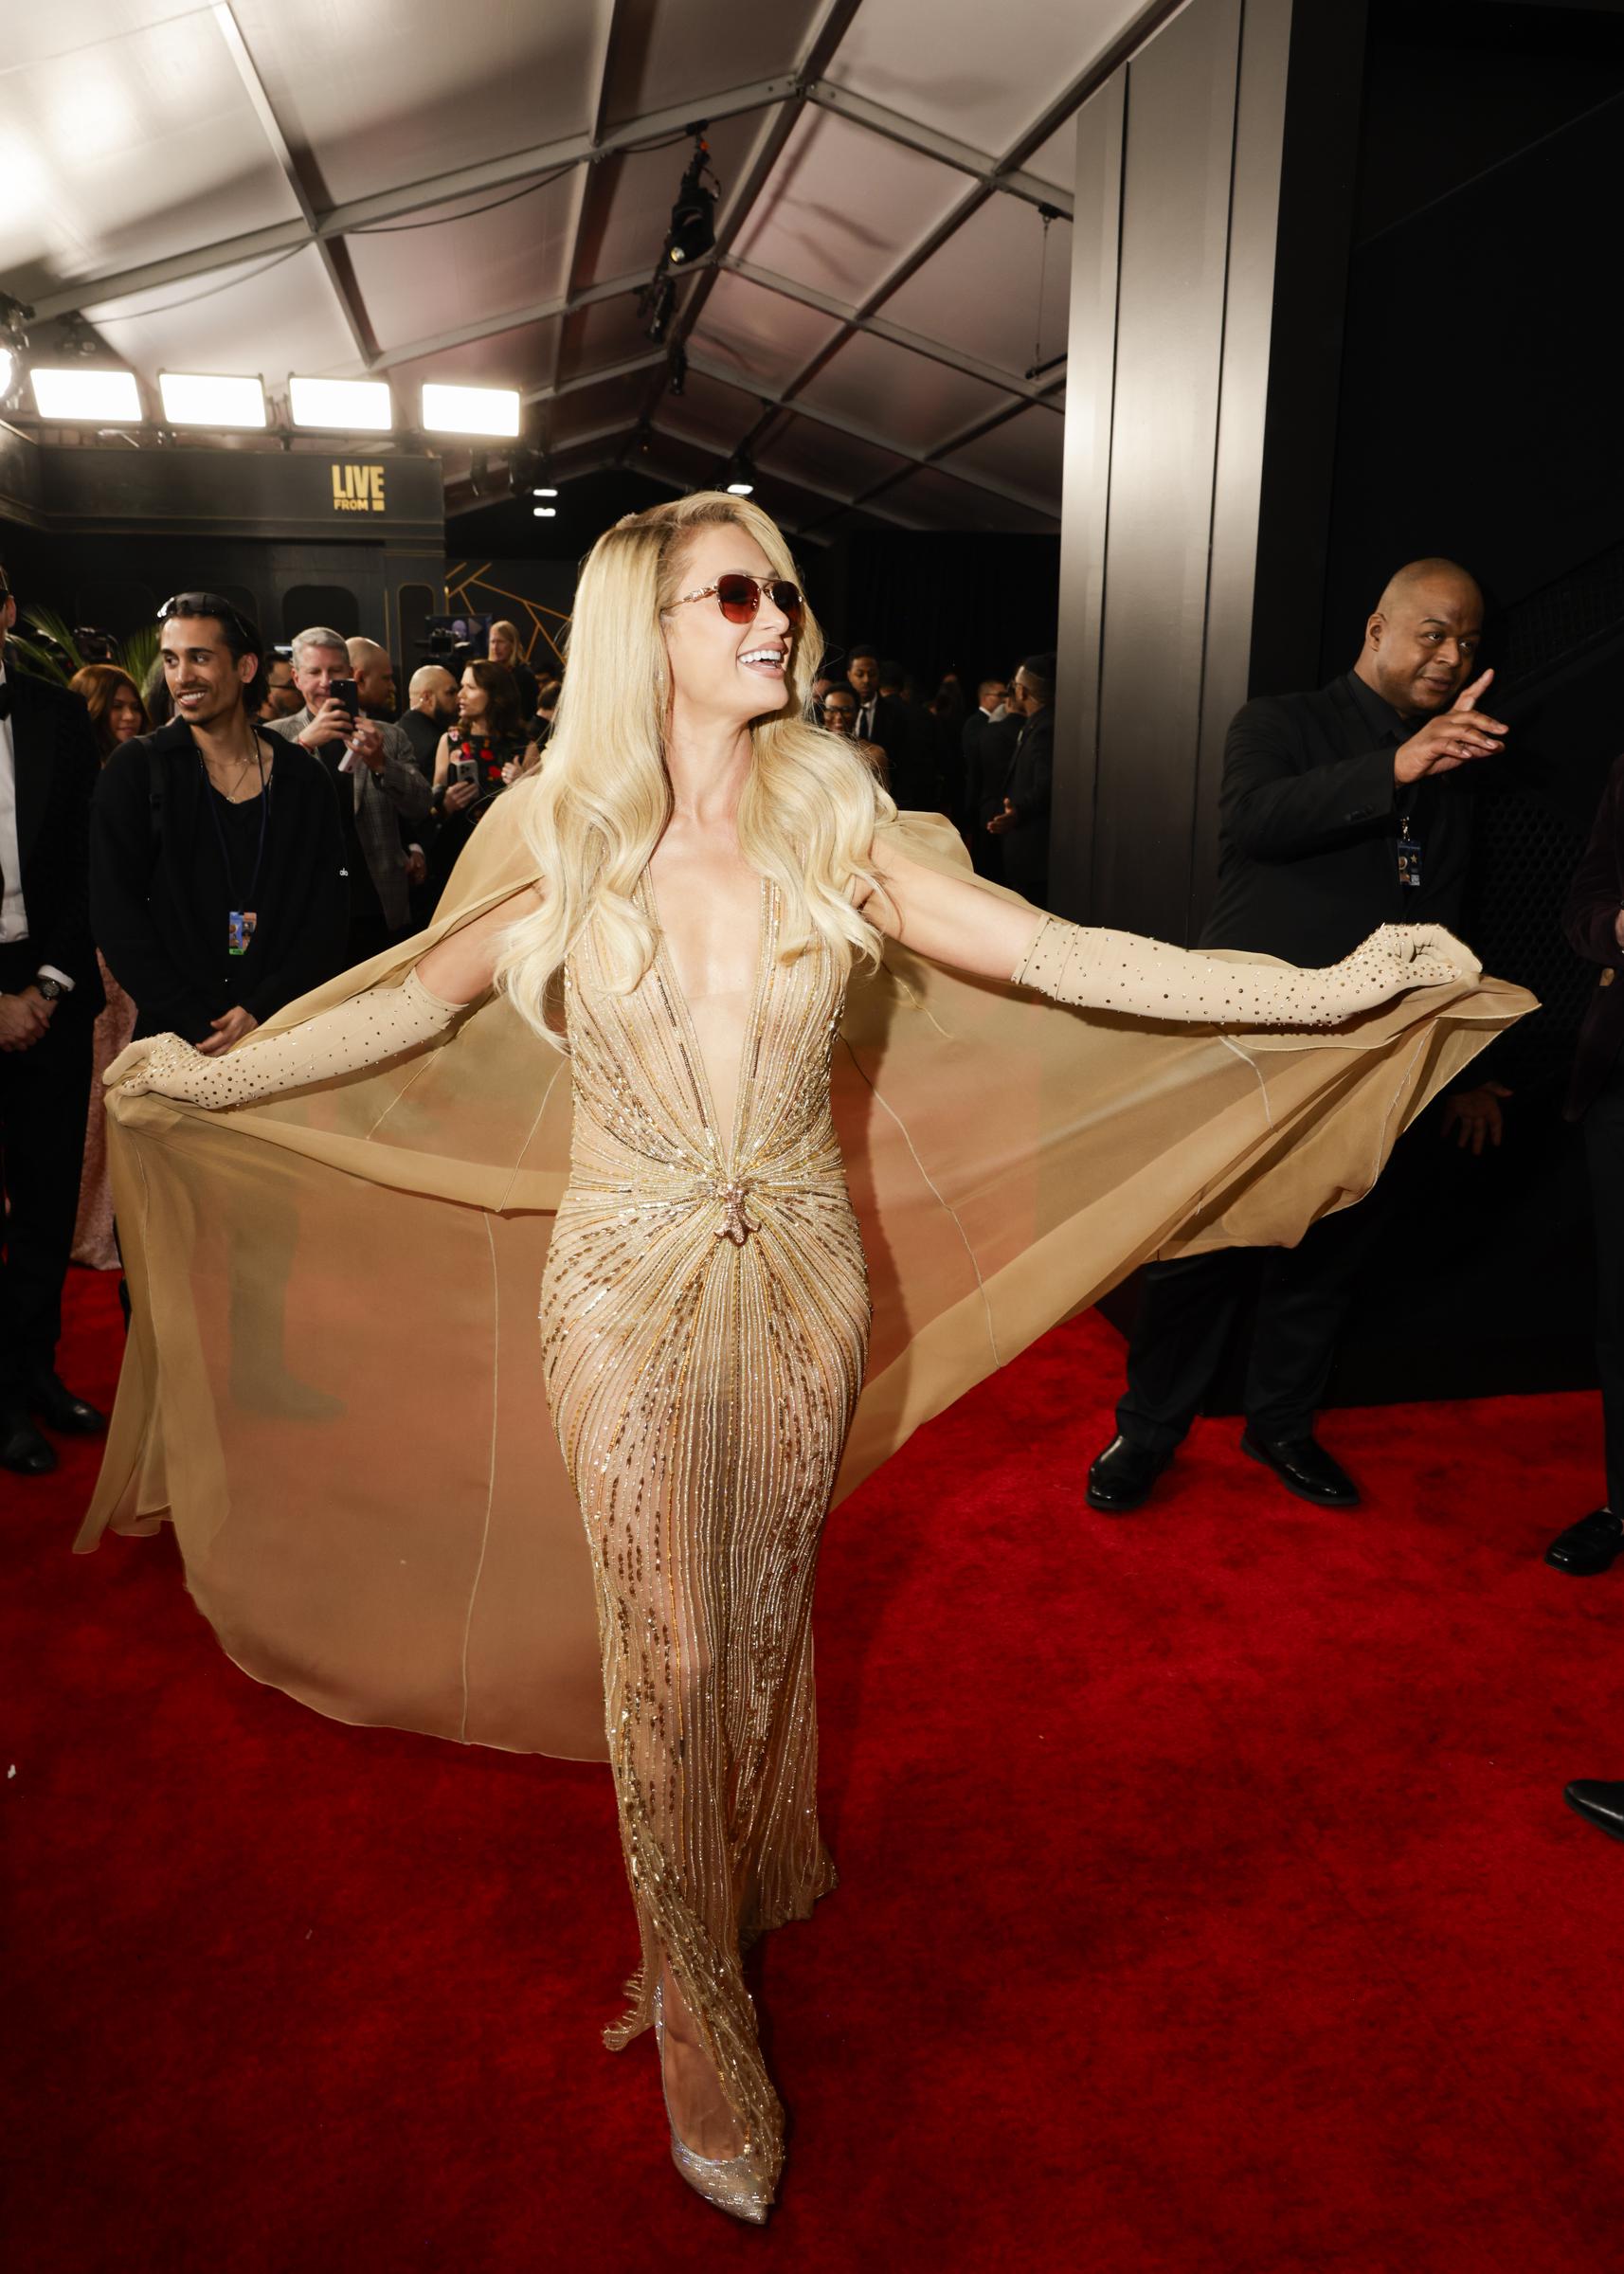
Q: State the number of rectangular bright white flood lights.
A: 4